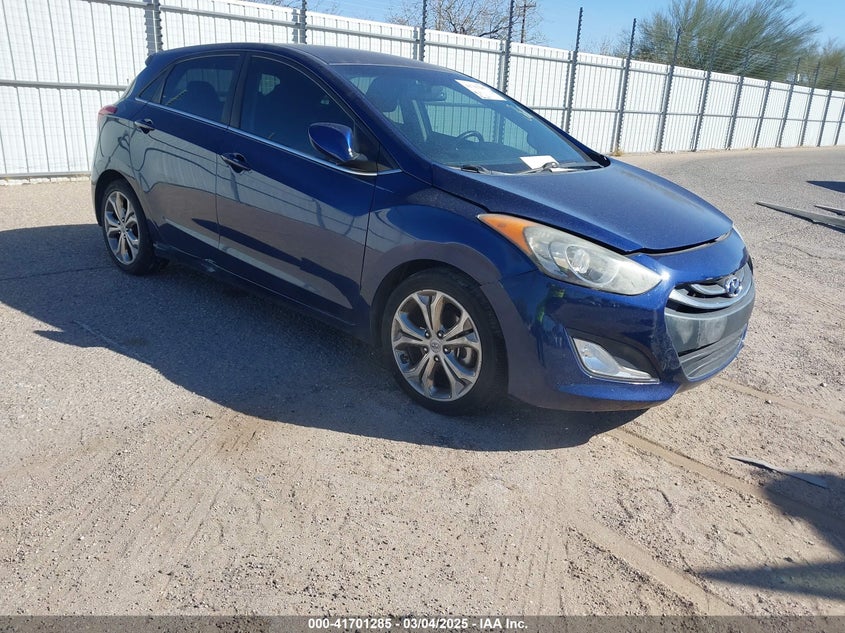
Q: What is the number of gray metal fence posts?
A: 14